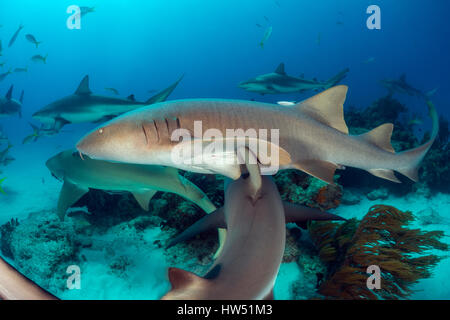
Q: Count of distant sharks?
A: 4